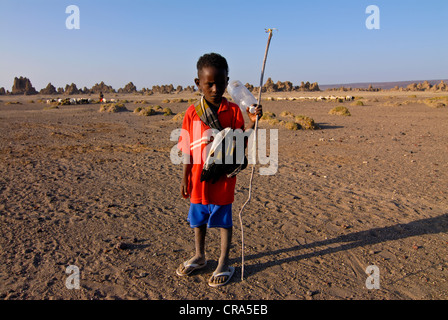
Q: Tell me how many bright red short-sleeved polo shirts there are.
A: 1